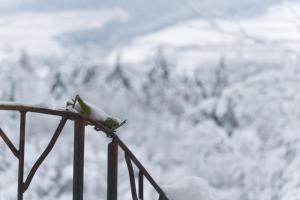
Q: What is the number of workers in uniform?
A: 0